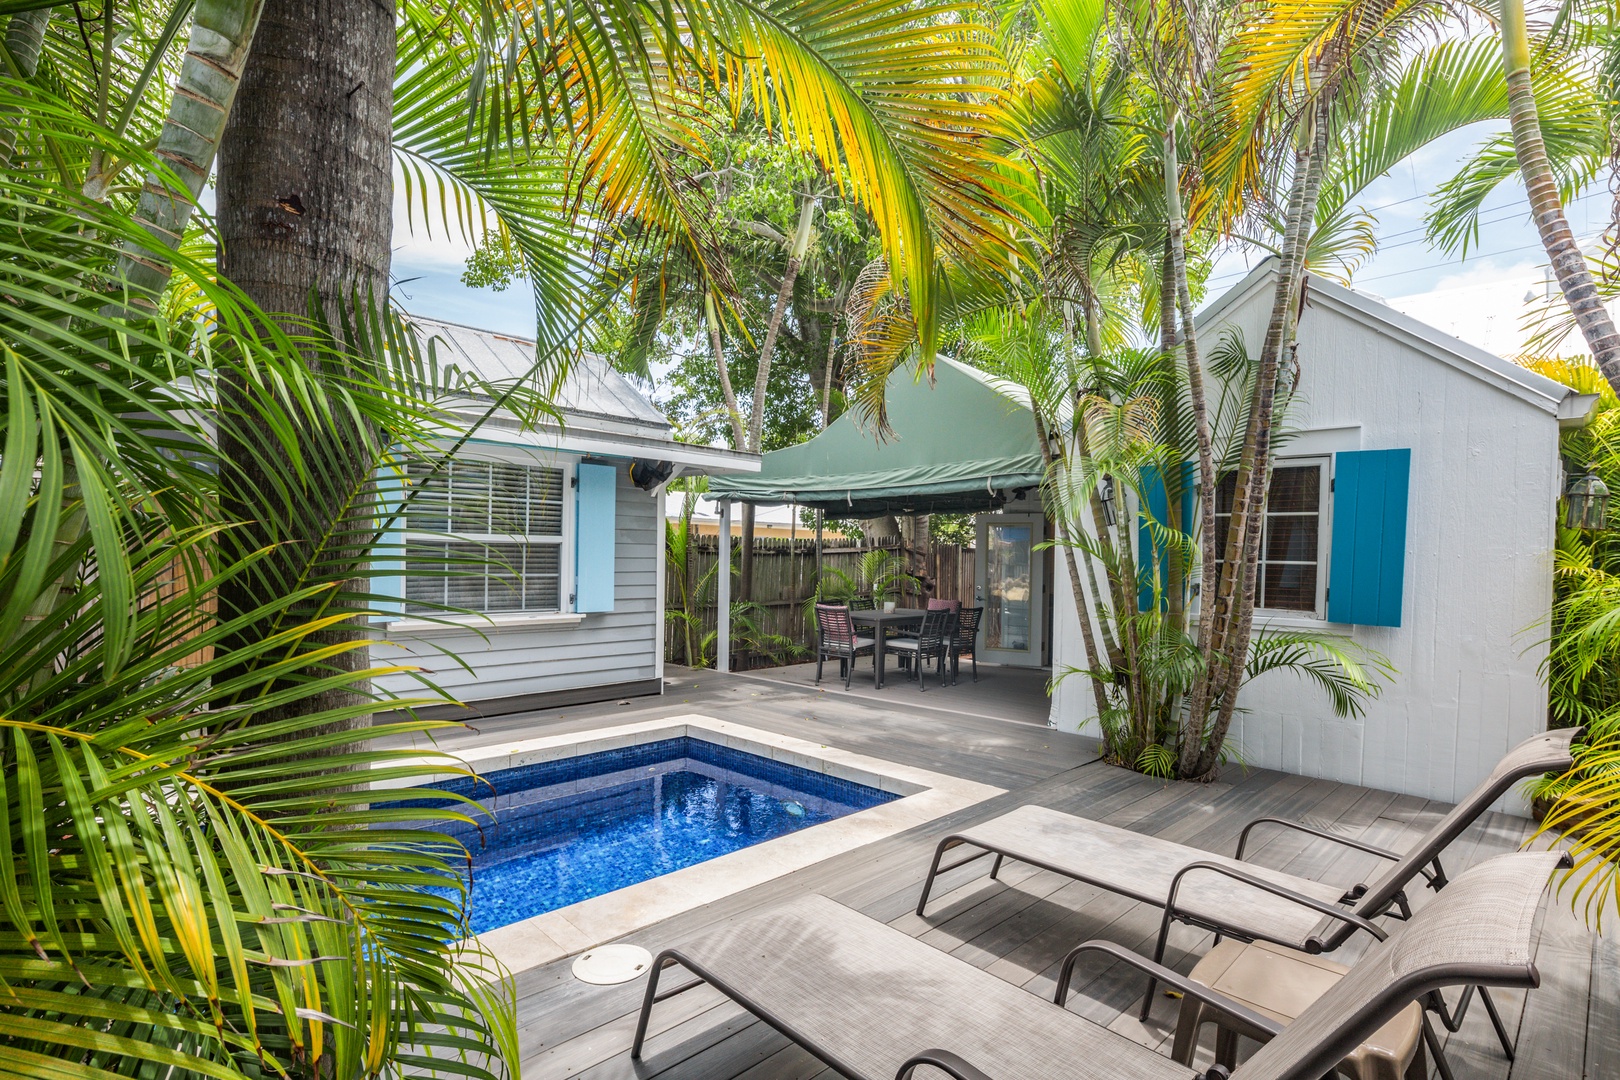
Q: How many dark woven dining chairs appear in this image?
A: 6